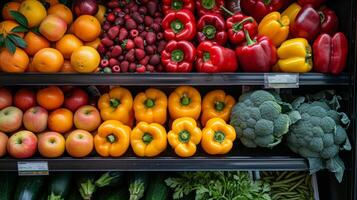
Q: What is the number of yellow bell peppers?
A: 11